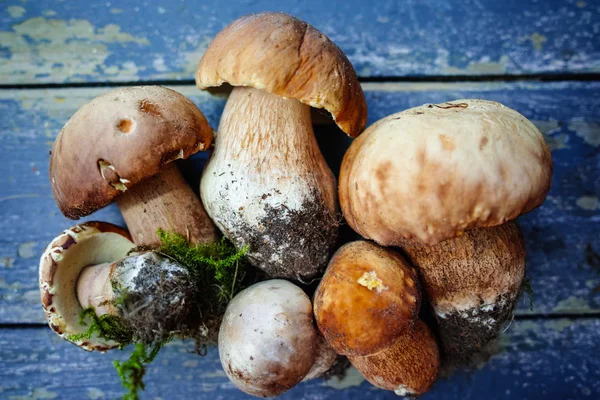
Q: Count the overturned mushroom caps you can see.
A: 1